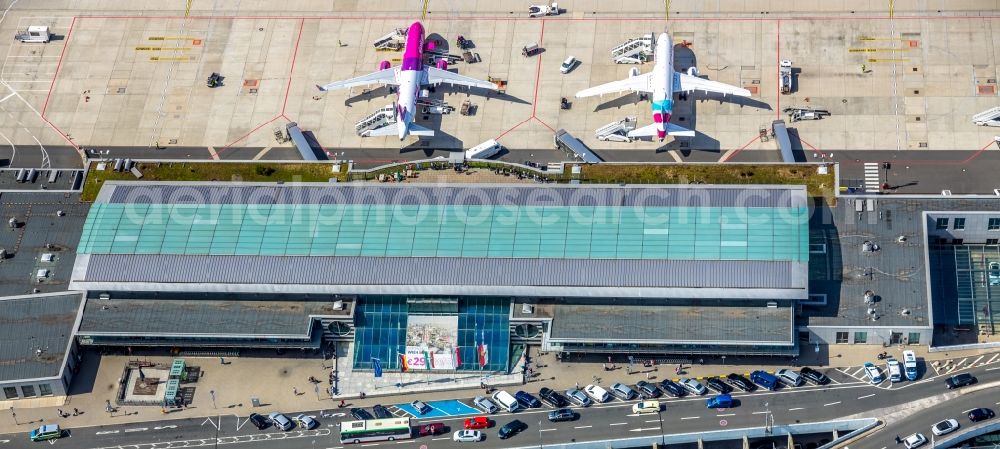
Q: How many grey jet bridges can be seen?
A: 3